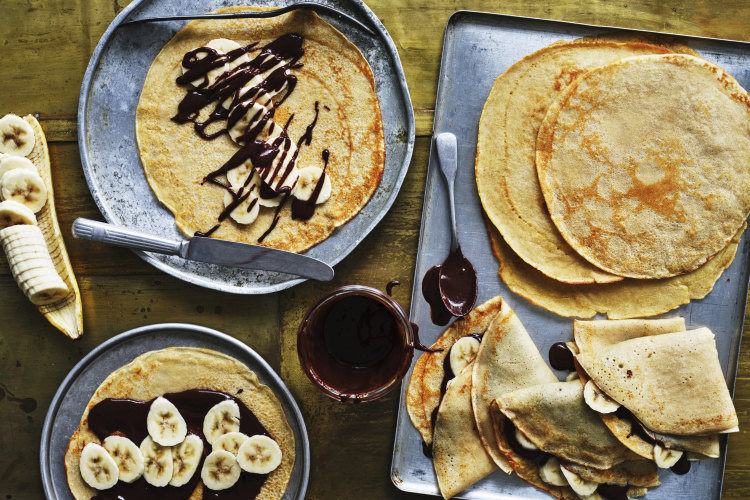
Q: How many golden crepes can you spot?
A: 8